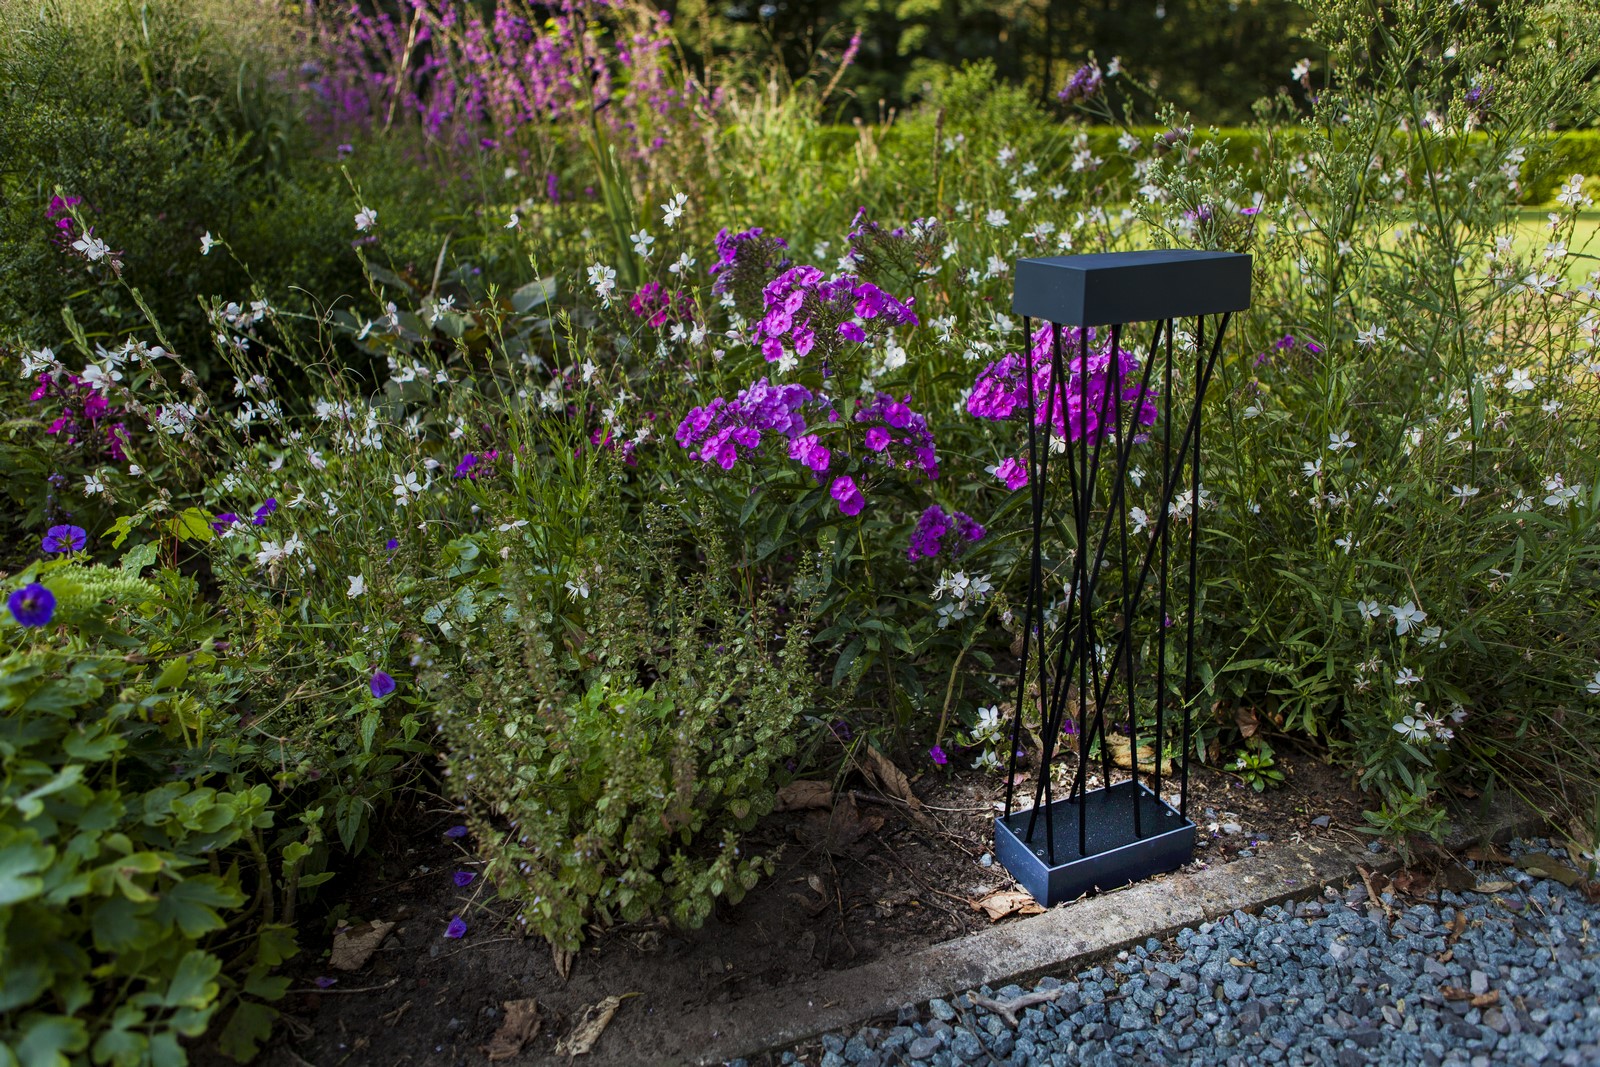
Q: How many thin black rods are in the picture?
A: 10